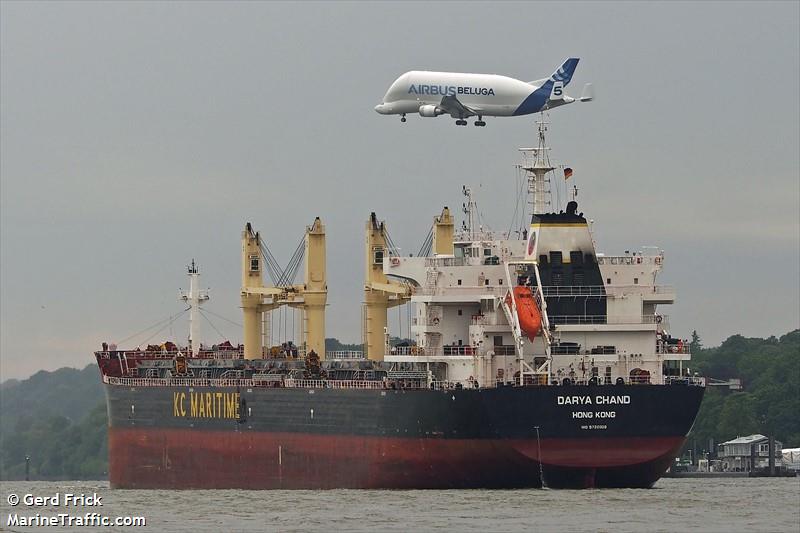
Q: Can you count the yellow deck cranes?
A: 4